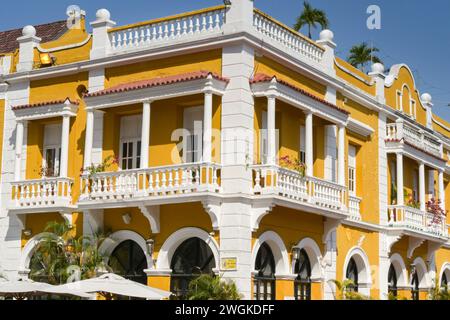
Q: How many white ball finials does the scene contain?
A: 5